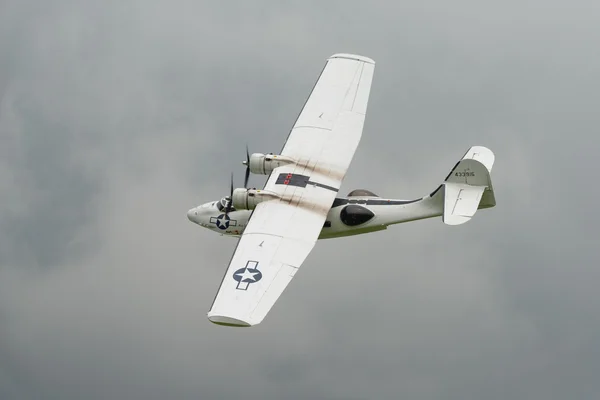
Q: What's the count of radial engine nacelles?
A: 2